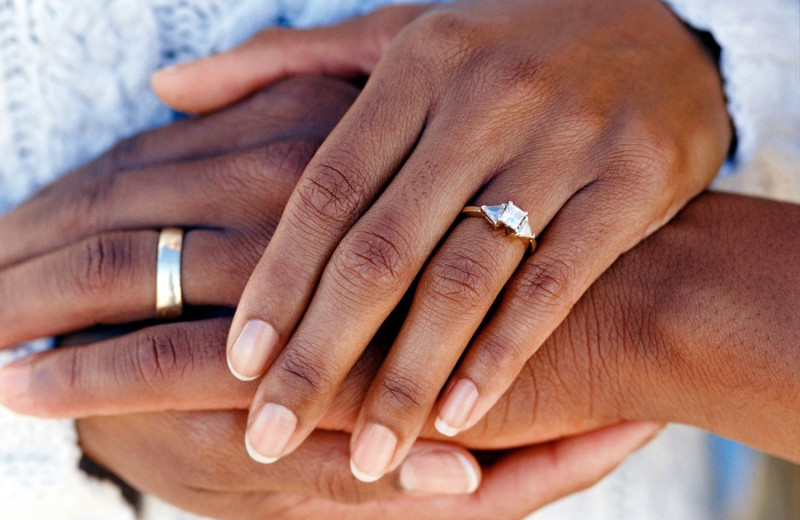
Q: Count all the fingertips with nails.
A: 6